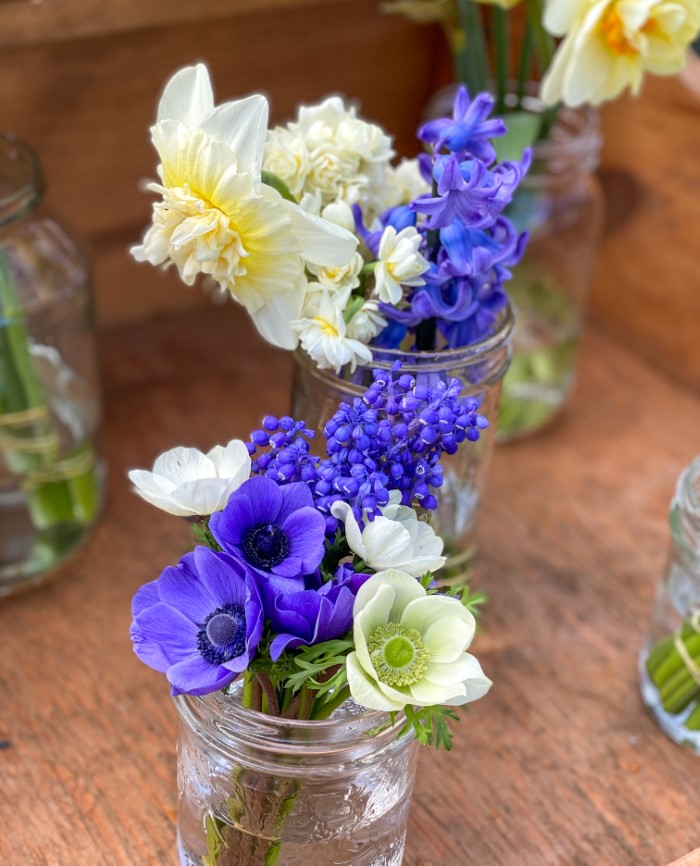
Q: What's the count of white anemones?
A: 3